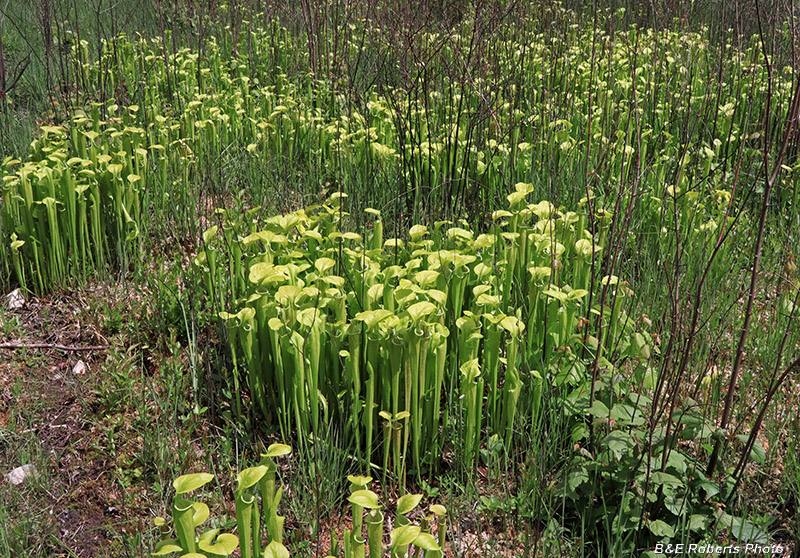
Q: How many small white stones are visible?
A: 3